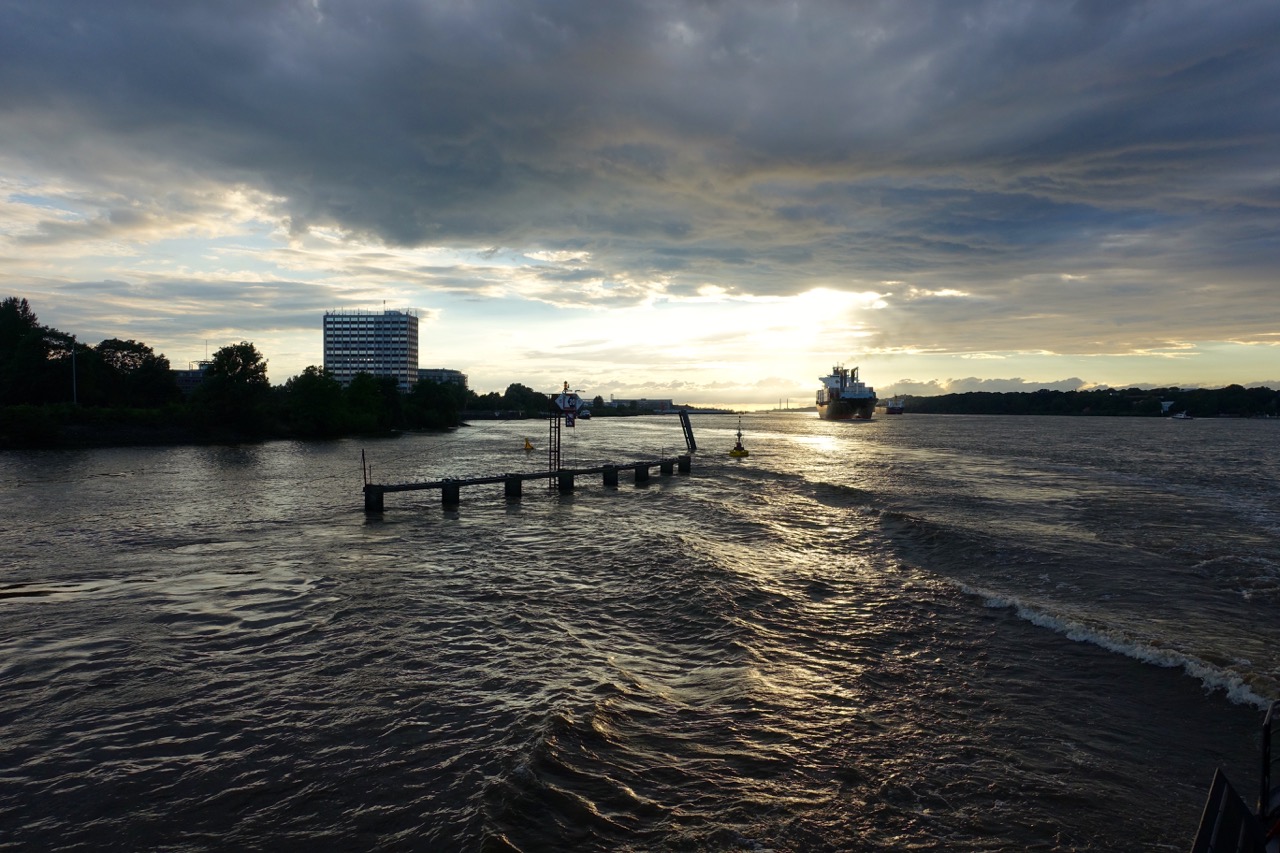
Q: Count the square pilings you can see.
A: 8